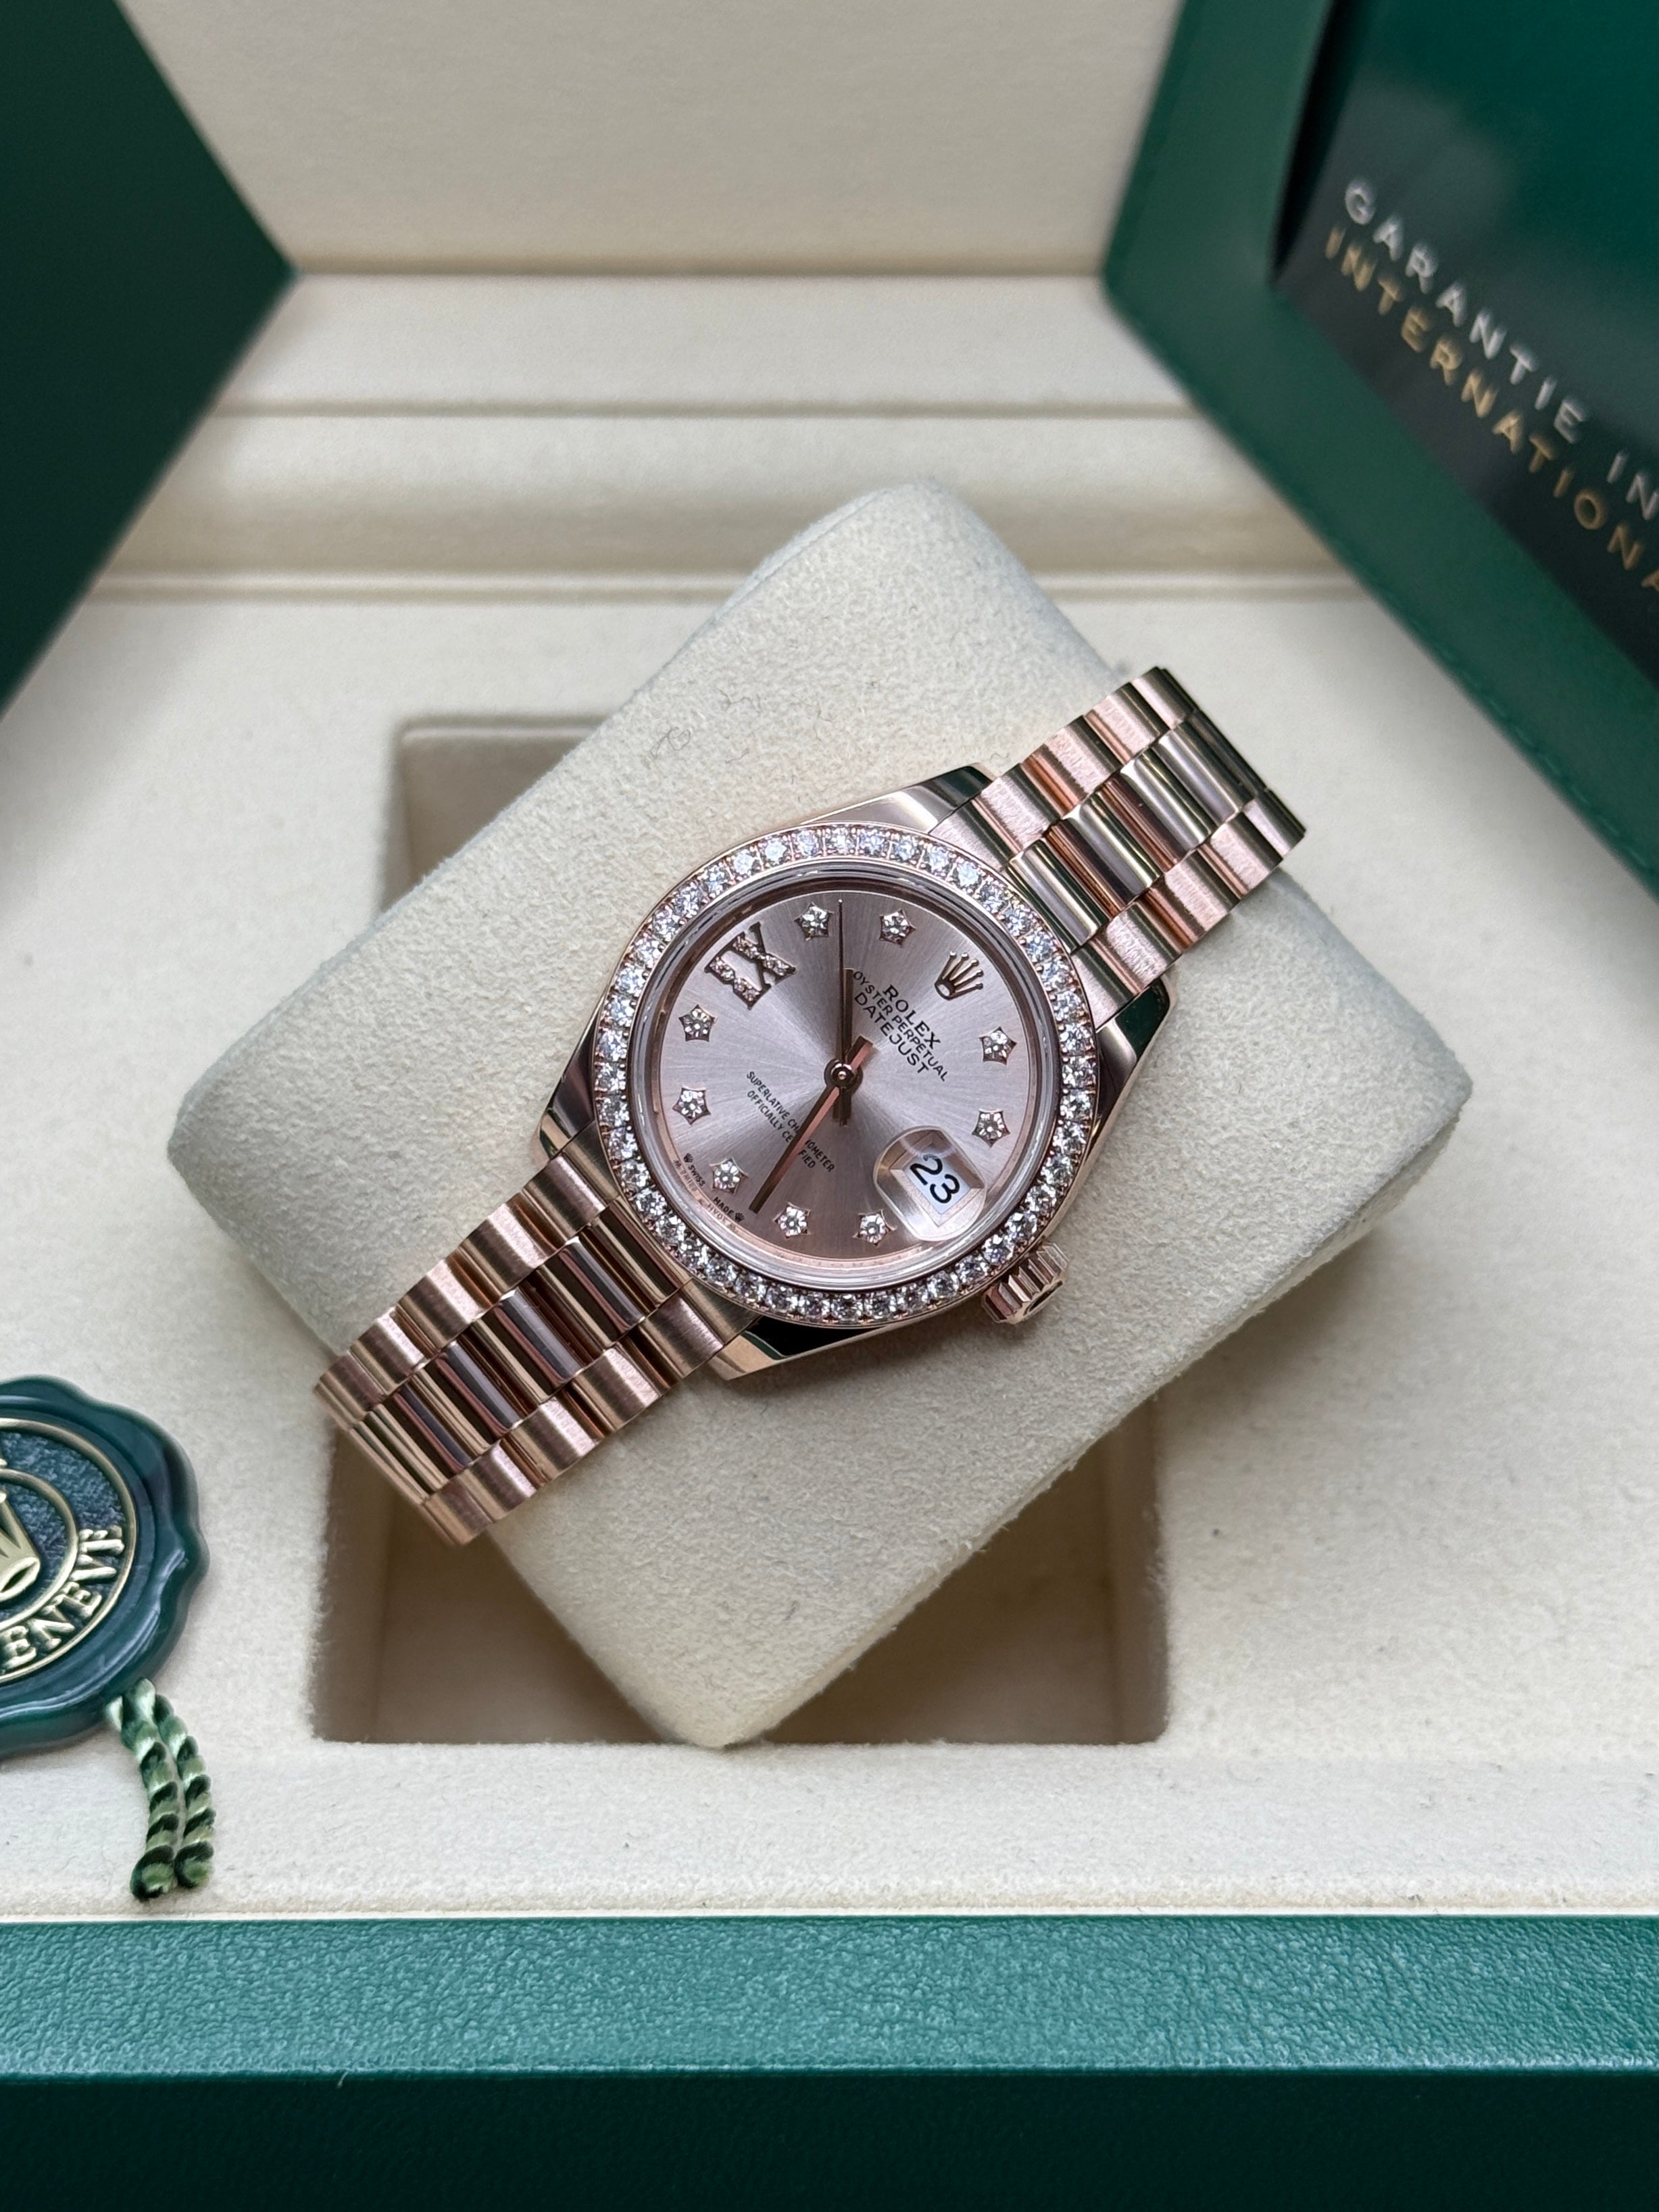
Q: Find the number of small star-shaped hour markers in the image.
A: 9